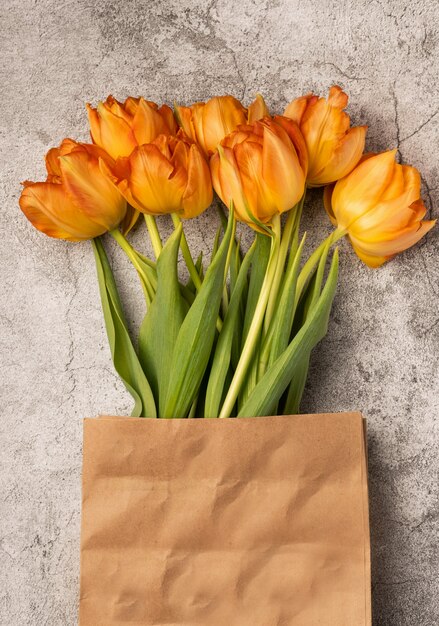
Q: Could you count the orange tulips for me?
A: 7